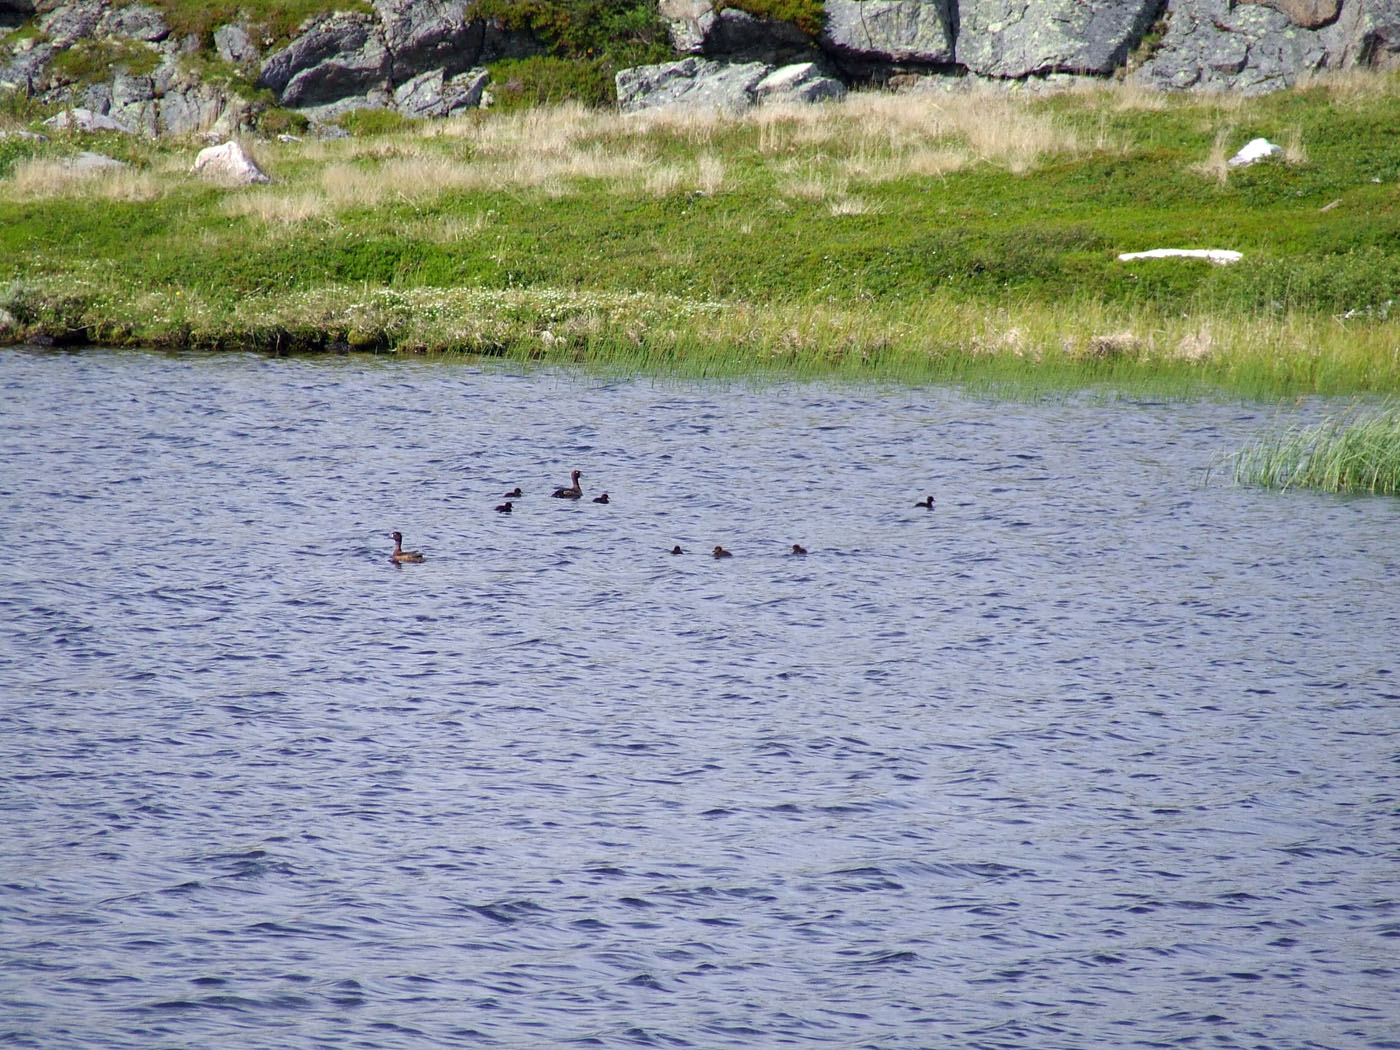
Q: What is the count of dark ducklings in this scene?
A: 7